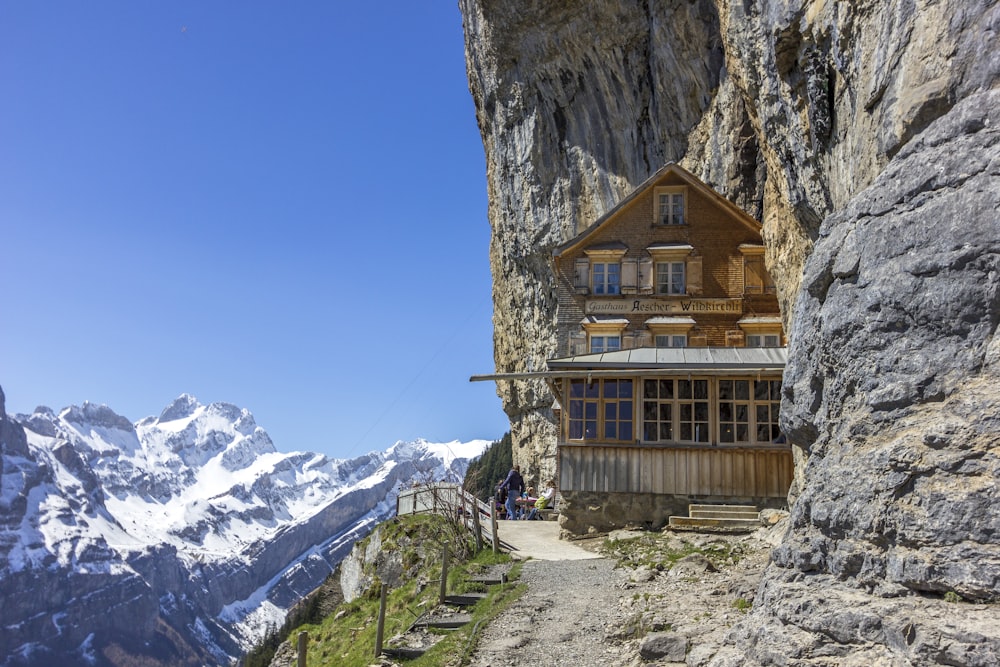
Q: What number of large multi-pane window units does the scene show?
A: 3